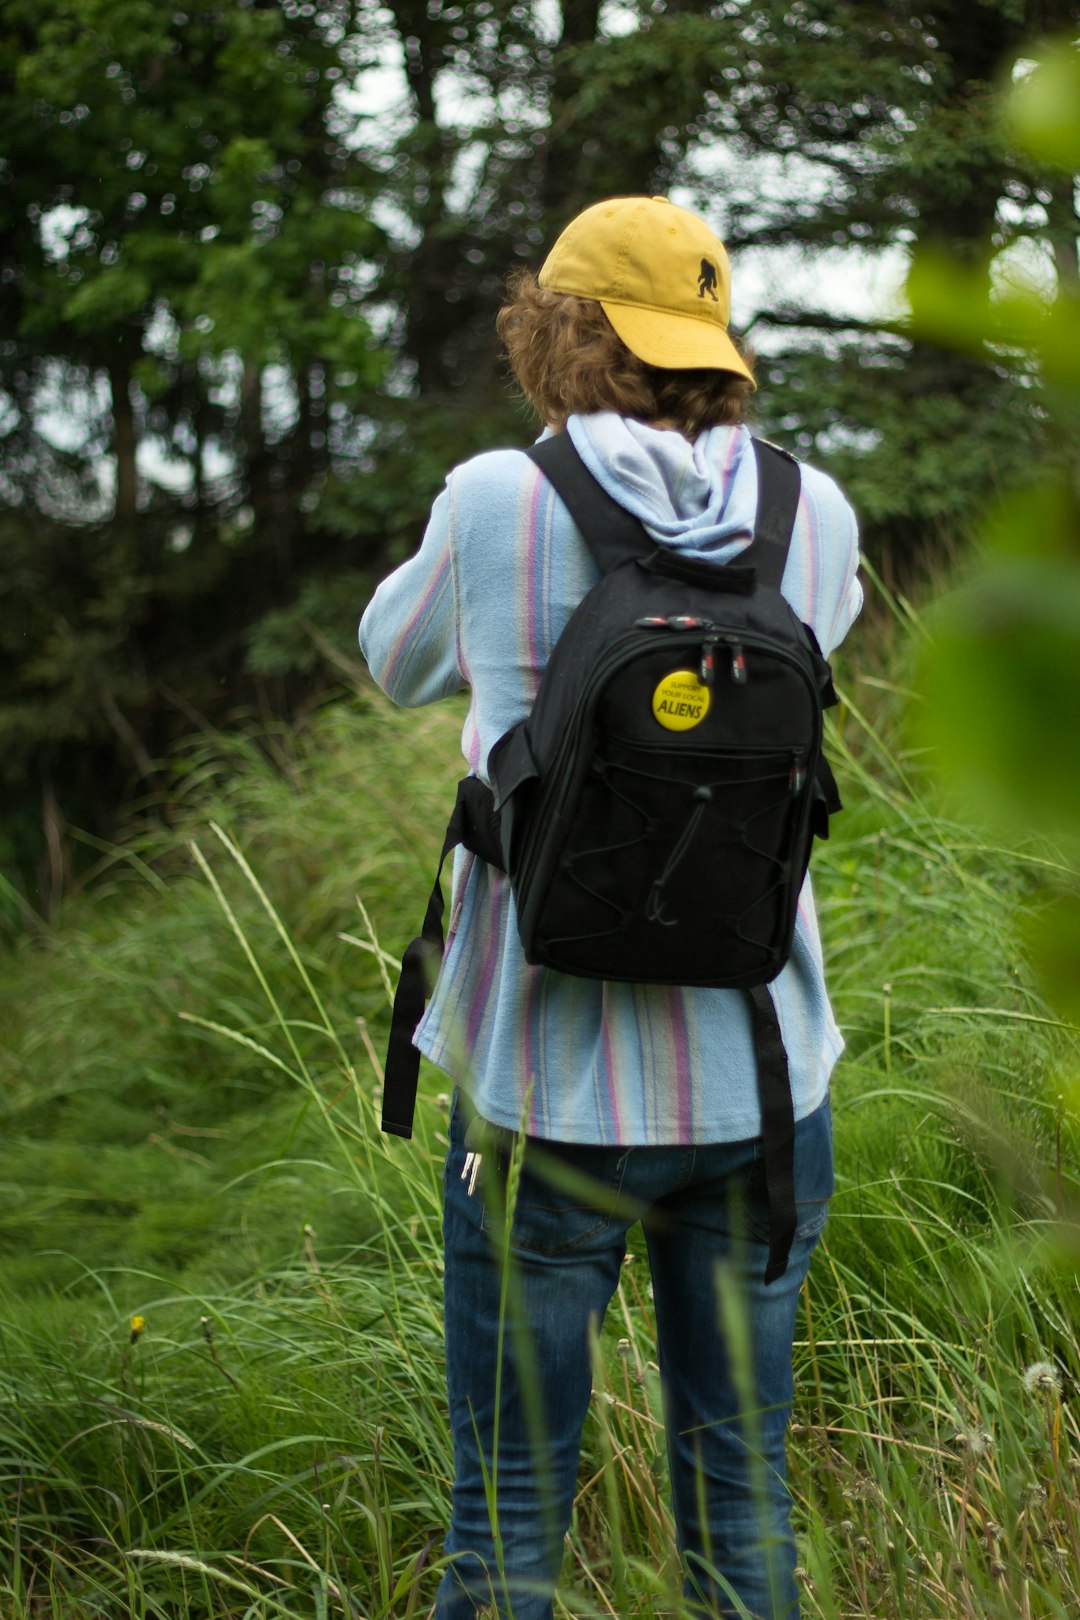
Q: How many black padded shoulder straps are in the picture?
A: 2